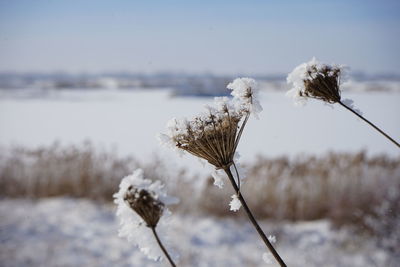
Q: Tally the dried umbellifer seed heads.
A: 3